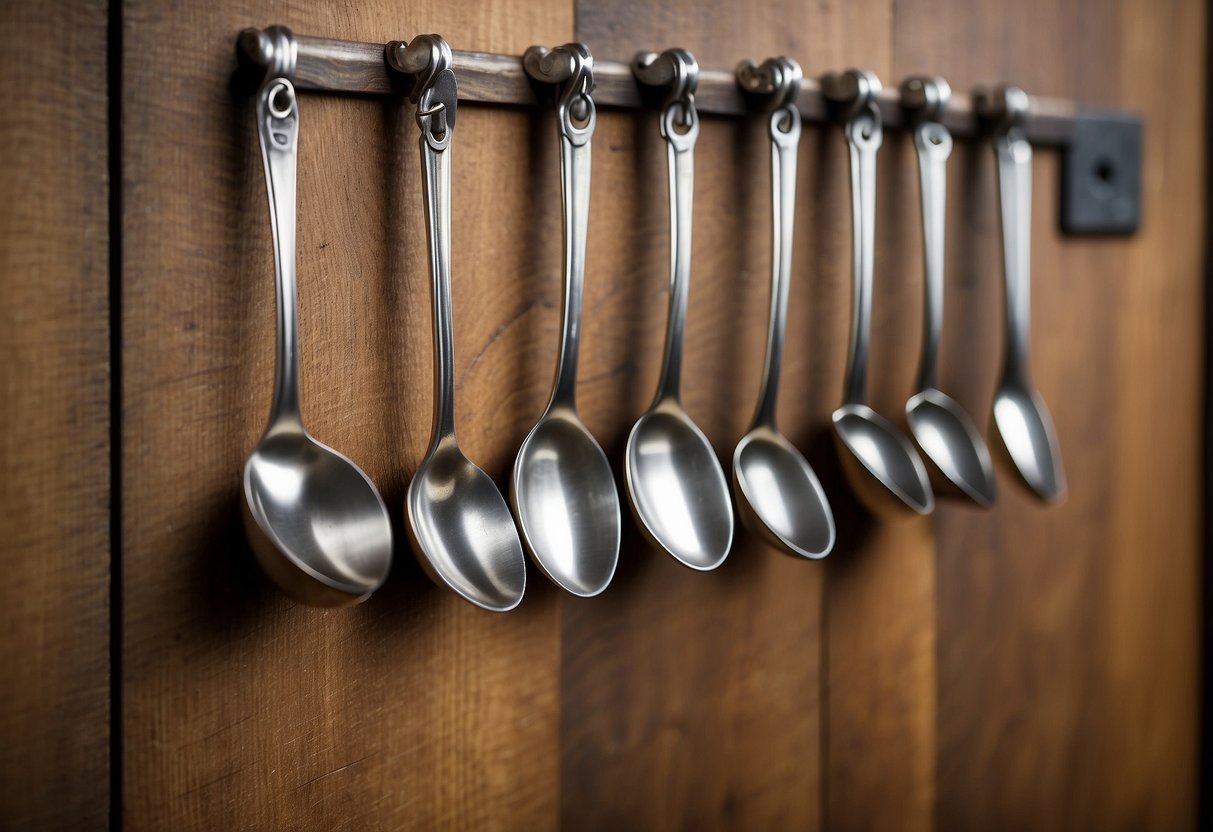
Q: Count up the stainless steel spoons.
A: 8